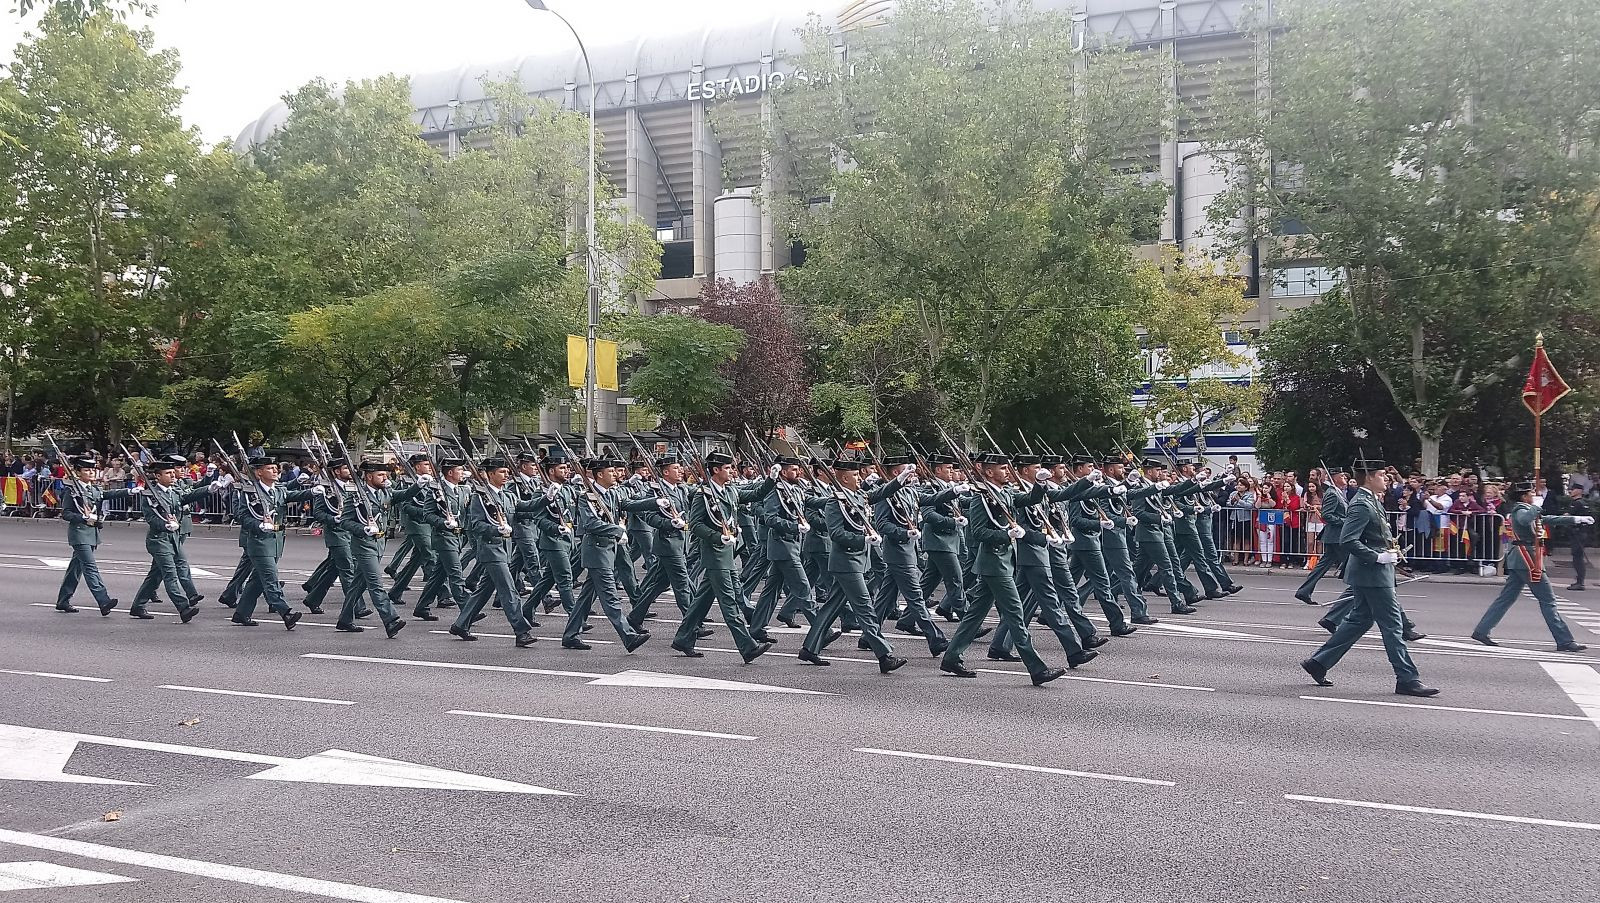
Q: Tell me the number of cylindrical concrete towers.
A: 2